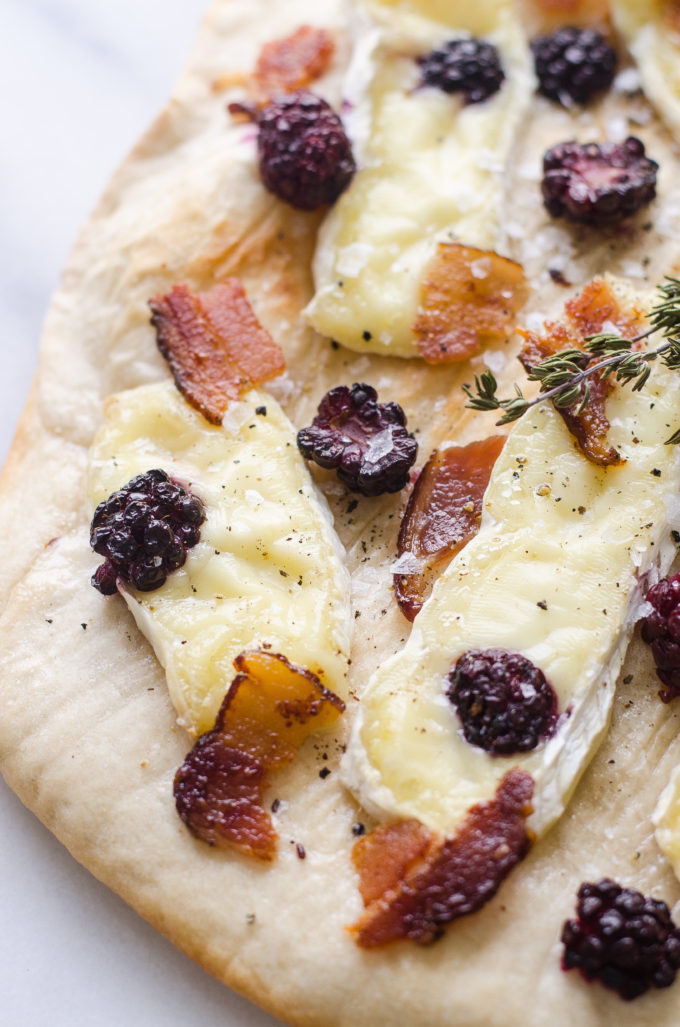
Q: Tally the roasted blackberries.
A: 9